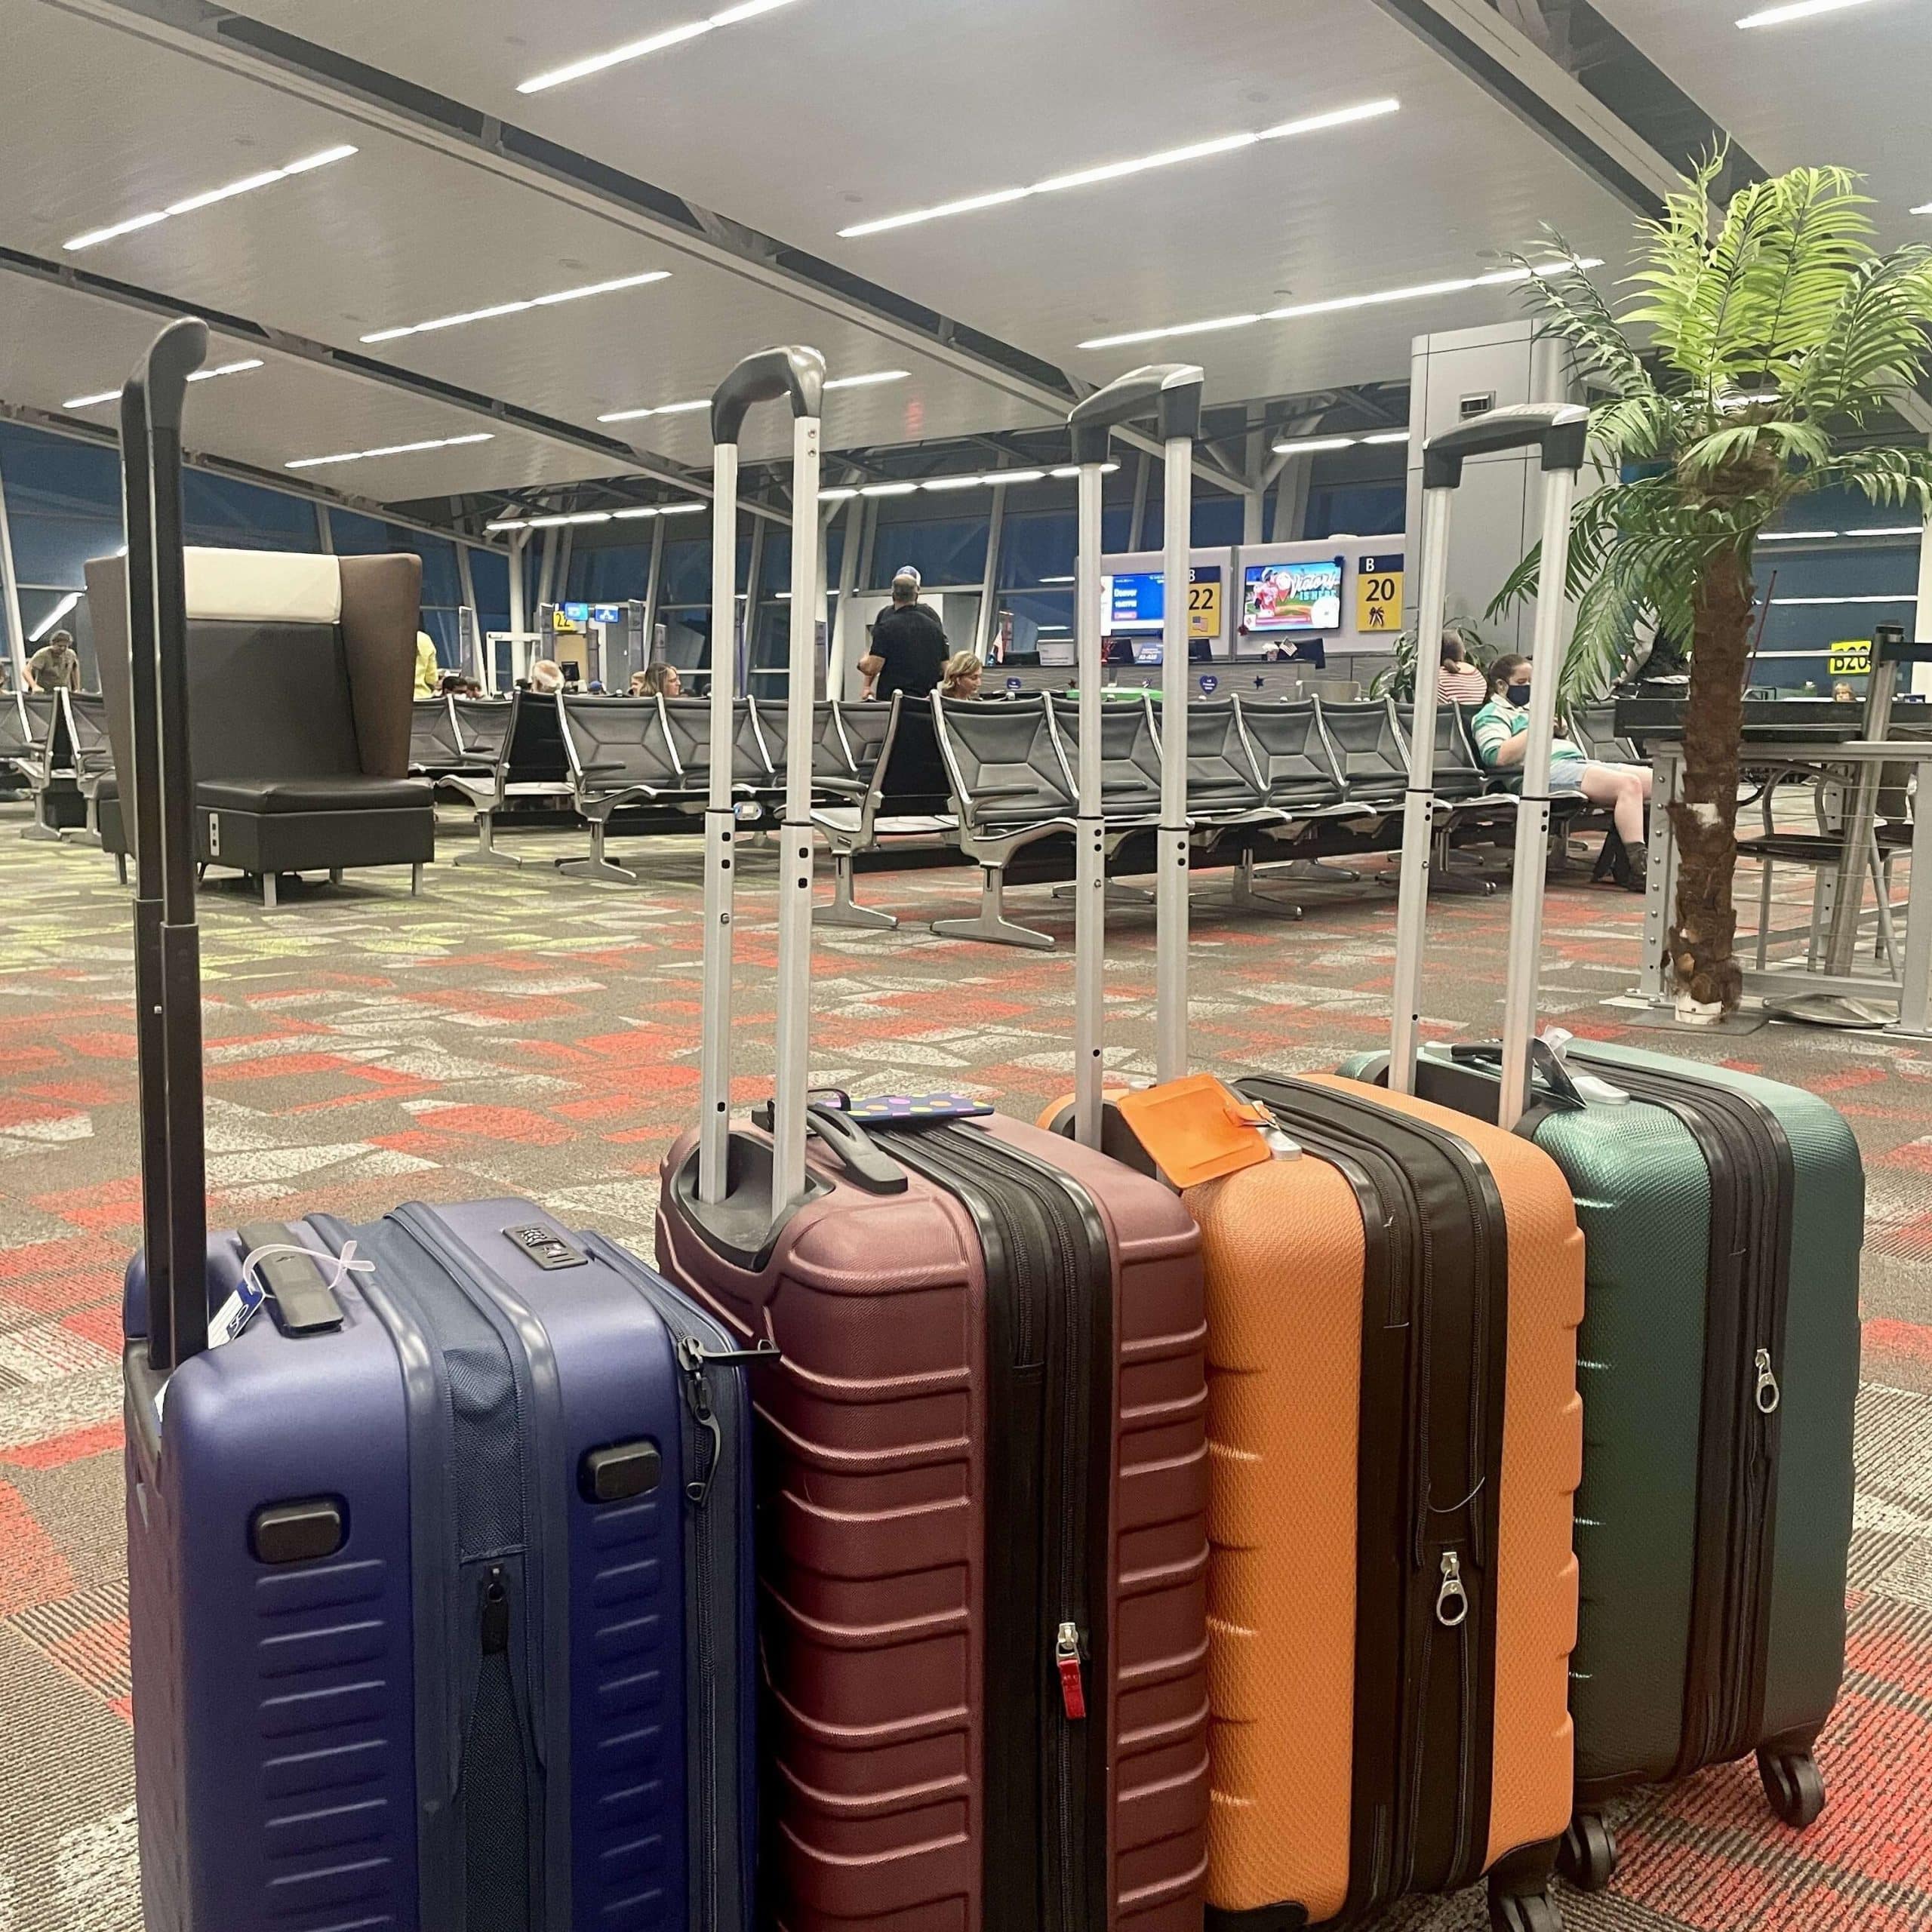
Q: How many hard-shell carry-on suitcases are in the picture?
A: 4